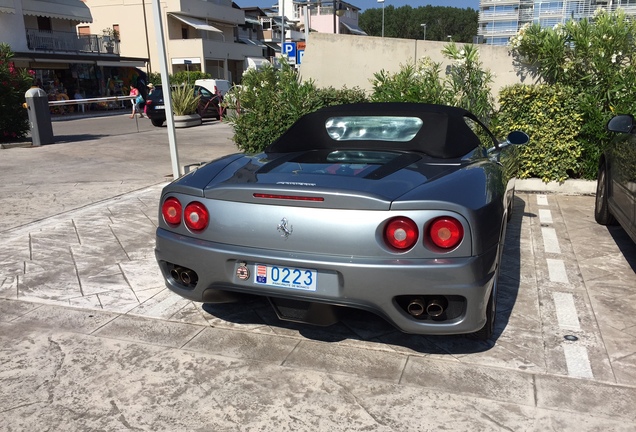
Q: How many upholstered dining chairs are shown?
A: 0